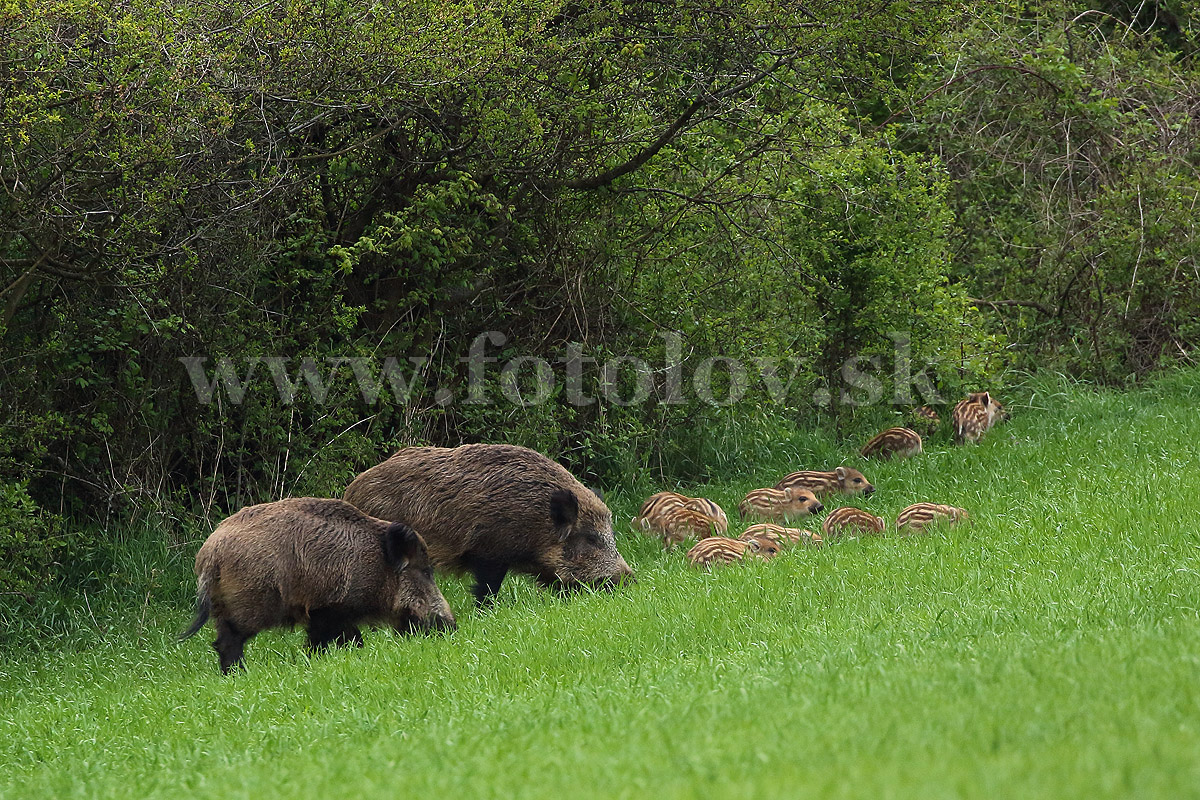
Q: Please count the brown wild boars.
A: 2